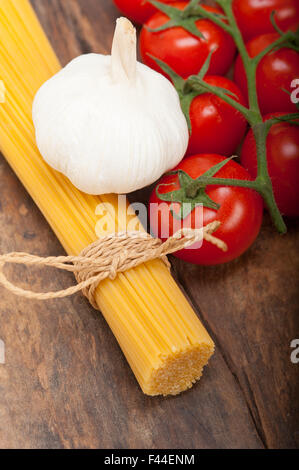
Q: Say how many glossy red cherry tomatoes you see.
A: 7